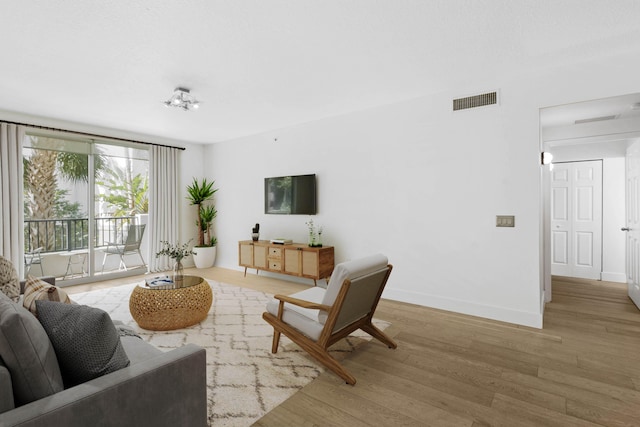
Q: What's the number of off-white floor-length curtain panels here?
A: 2